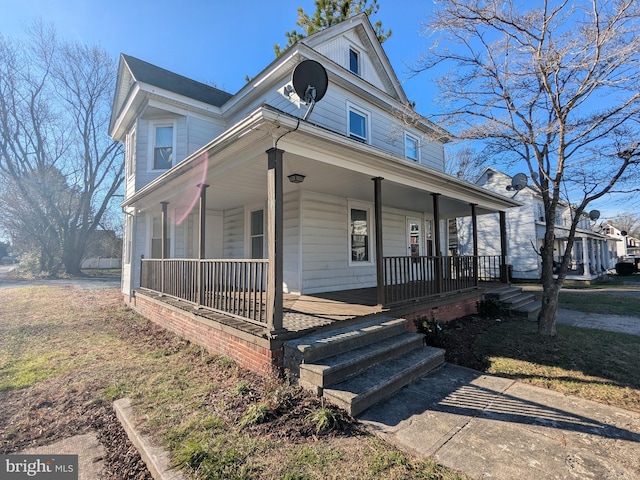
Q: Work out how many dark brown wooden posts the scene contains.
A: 7